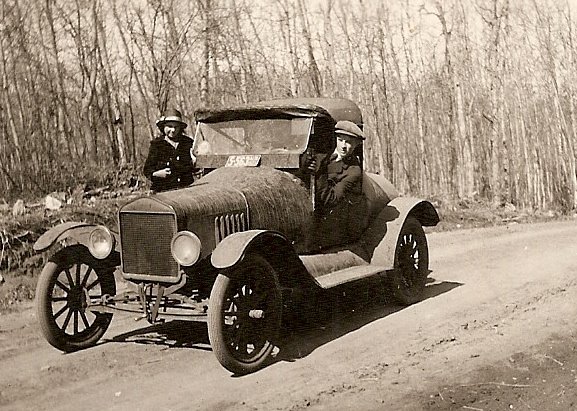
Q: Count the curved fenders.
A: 3